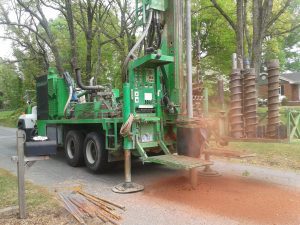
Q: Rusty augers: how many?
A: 3